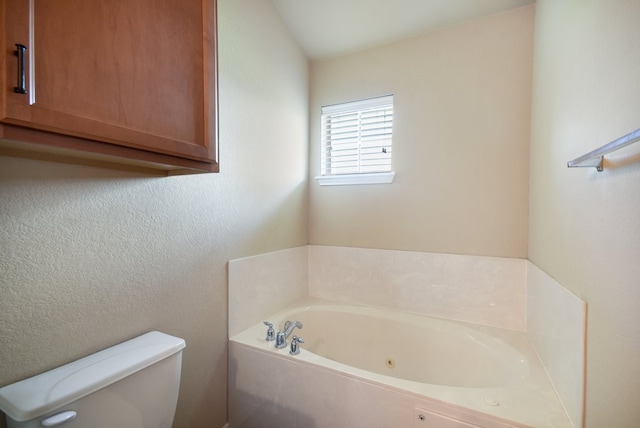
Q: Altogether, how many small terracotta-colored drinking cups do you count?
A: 0